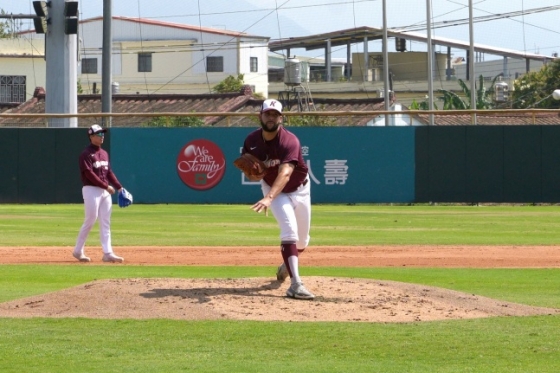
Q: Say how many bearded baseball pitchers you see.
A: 1